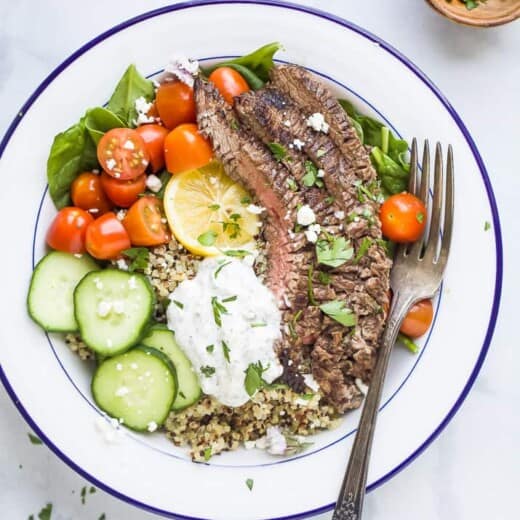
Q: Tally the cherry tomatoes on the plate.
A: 12